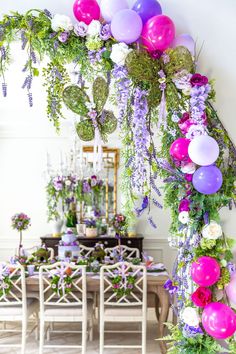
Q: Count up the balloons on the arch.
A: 12